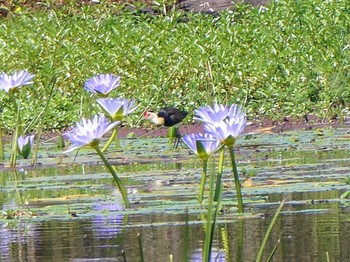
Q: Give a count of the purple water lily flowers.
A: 8